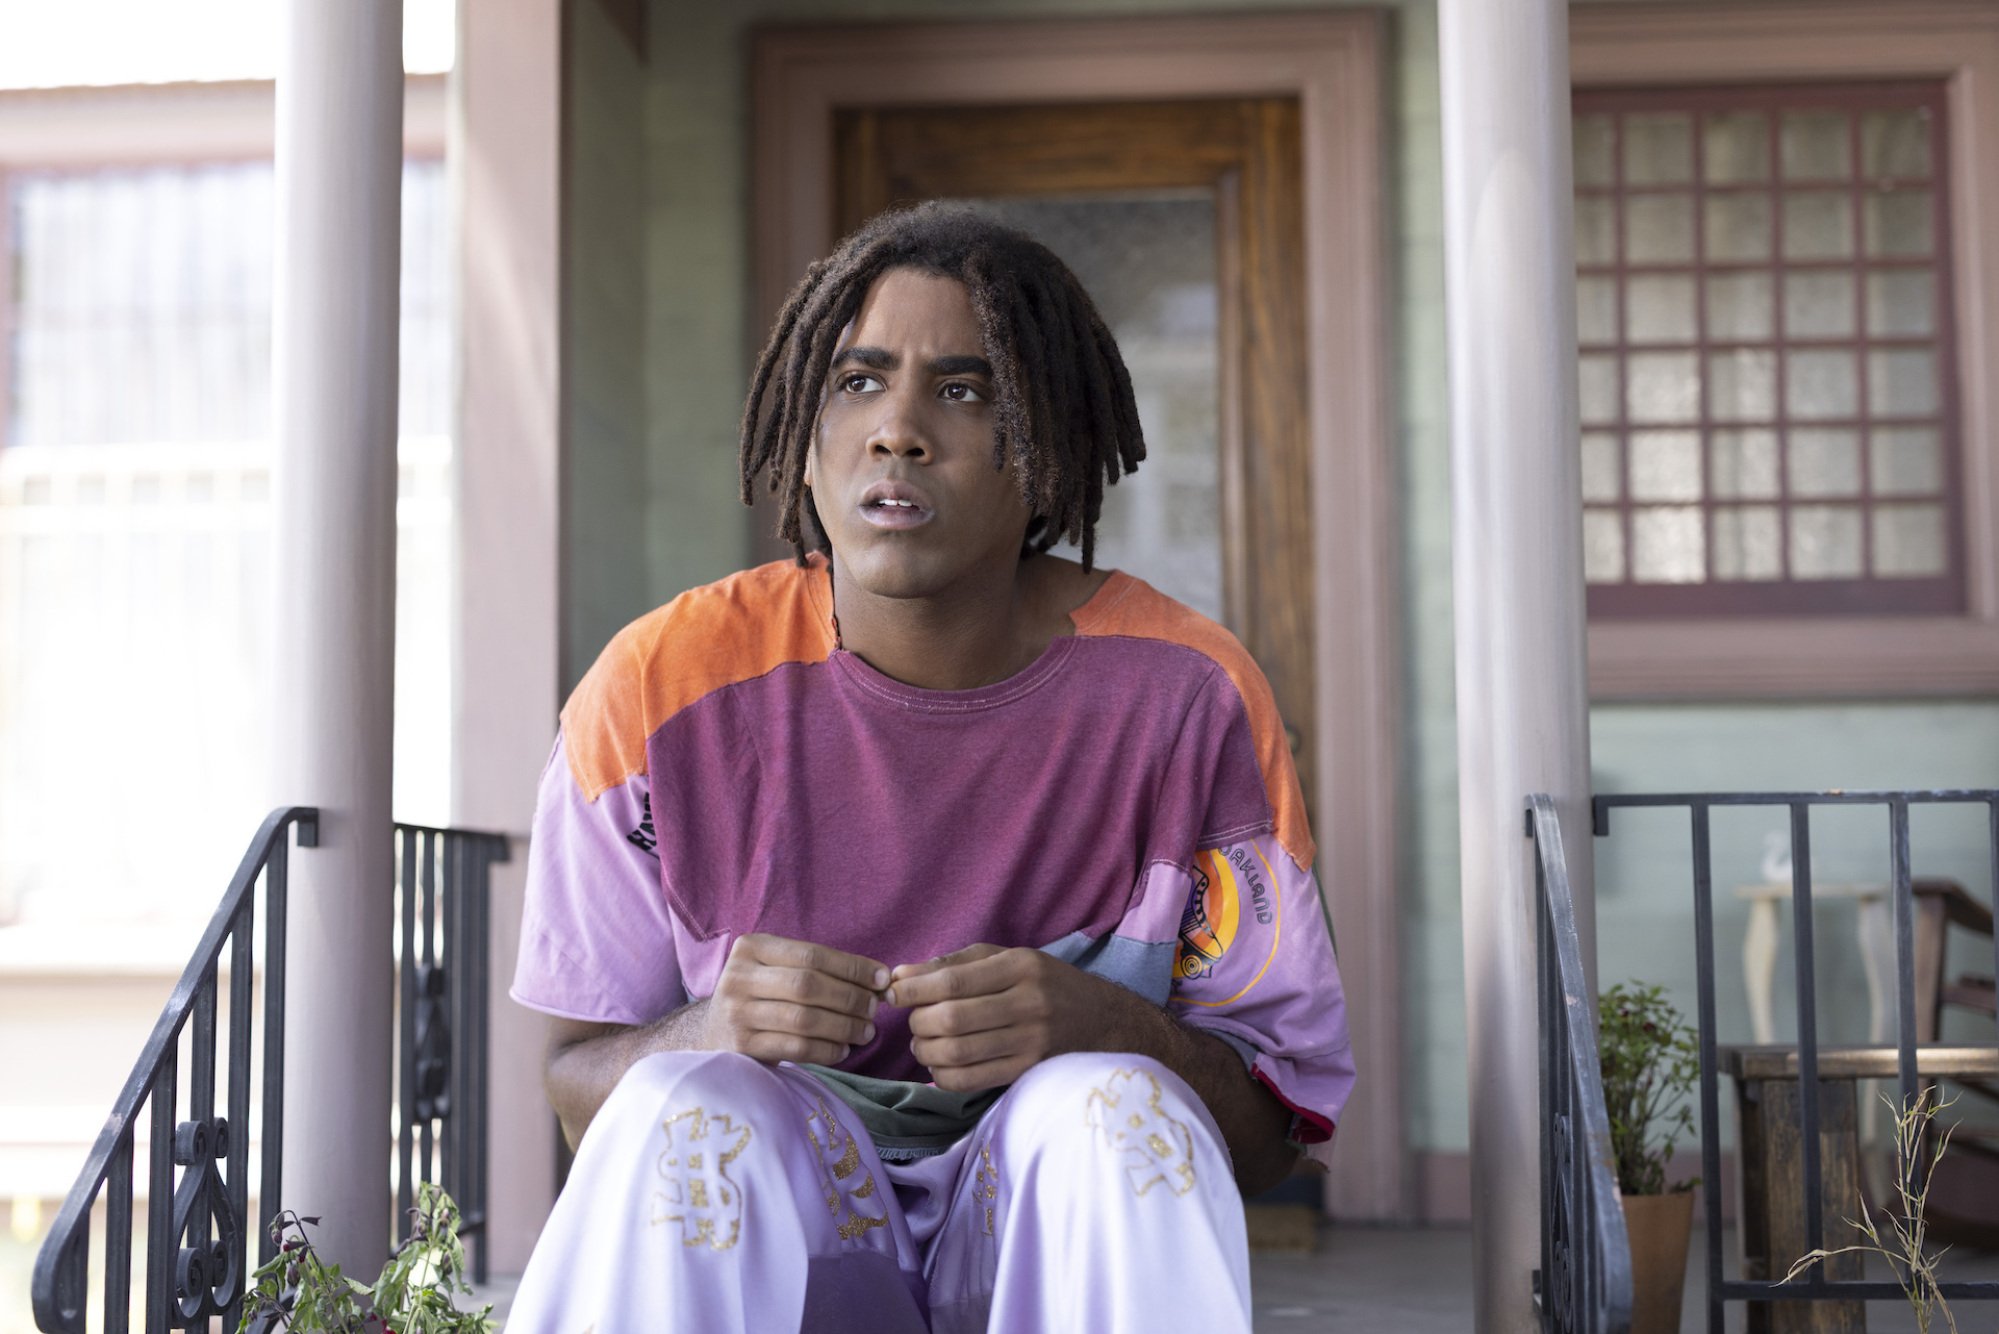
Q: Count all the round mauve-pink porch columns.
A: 2